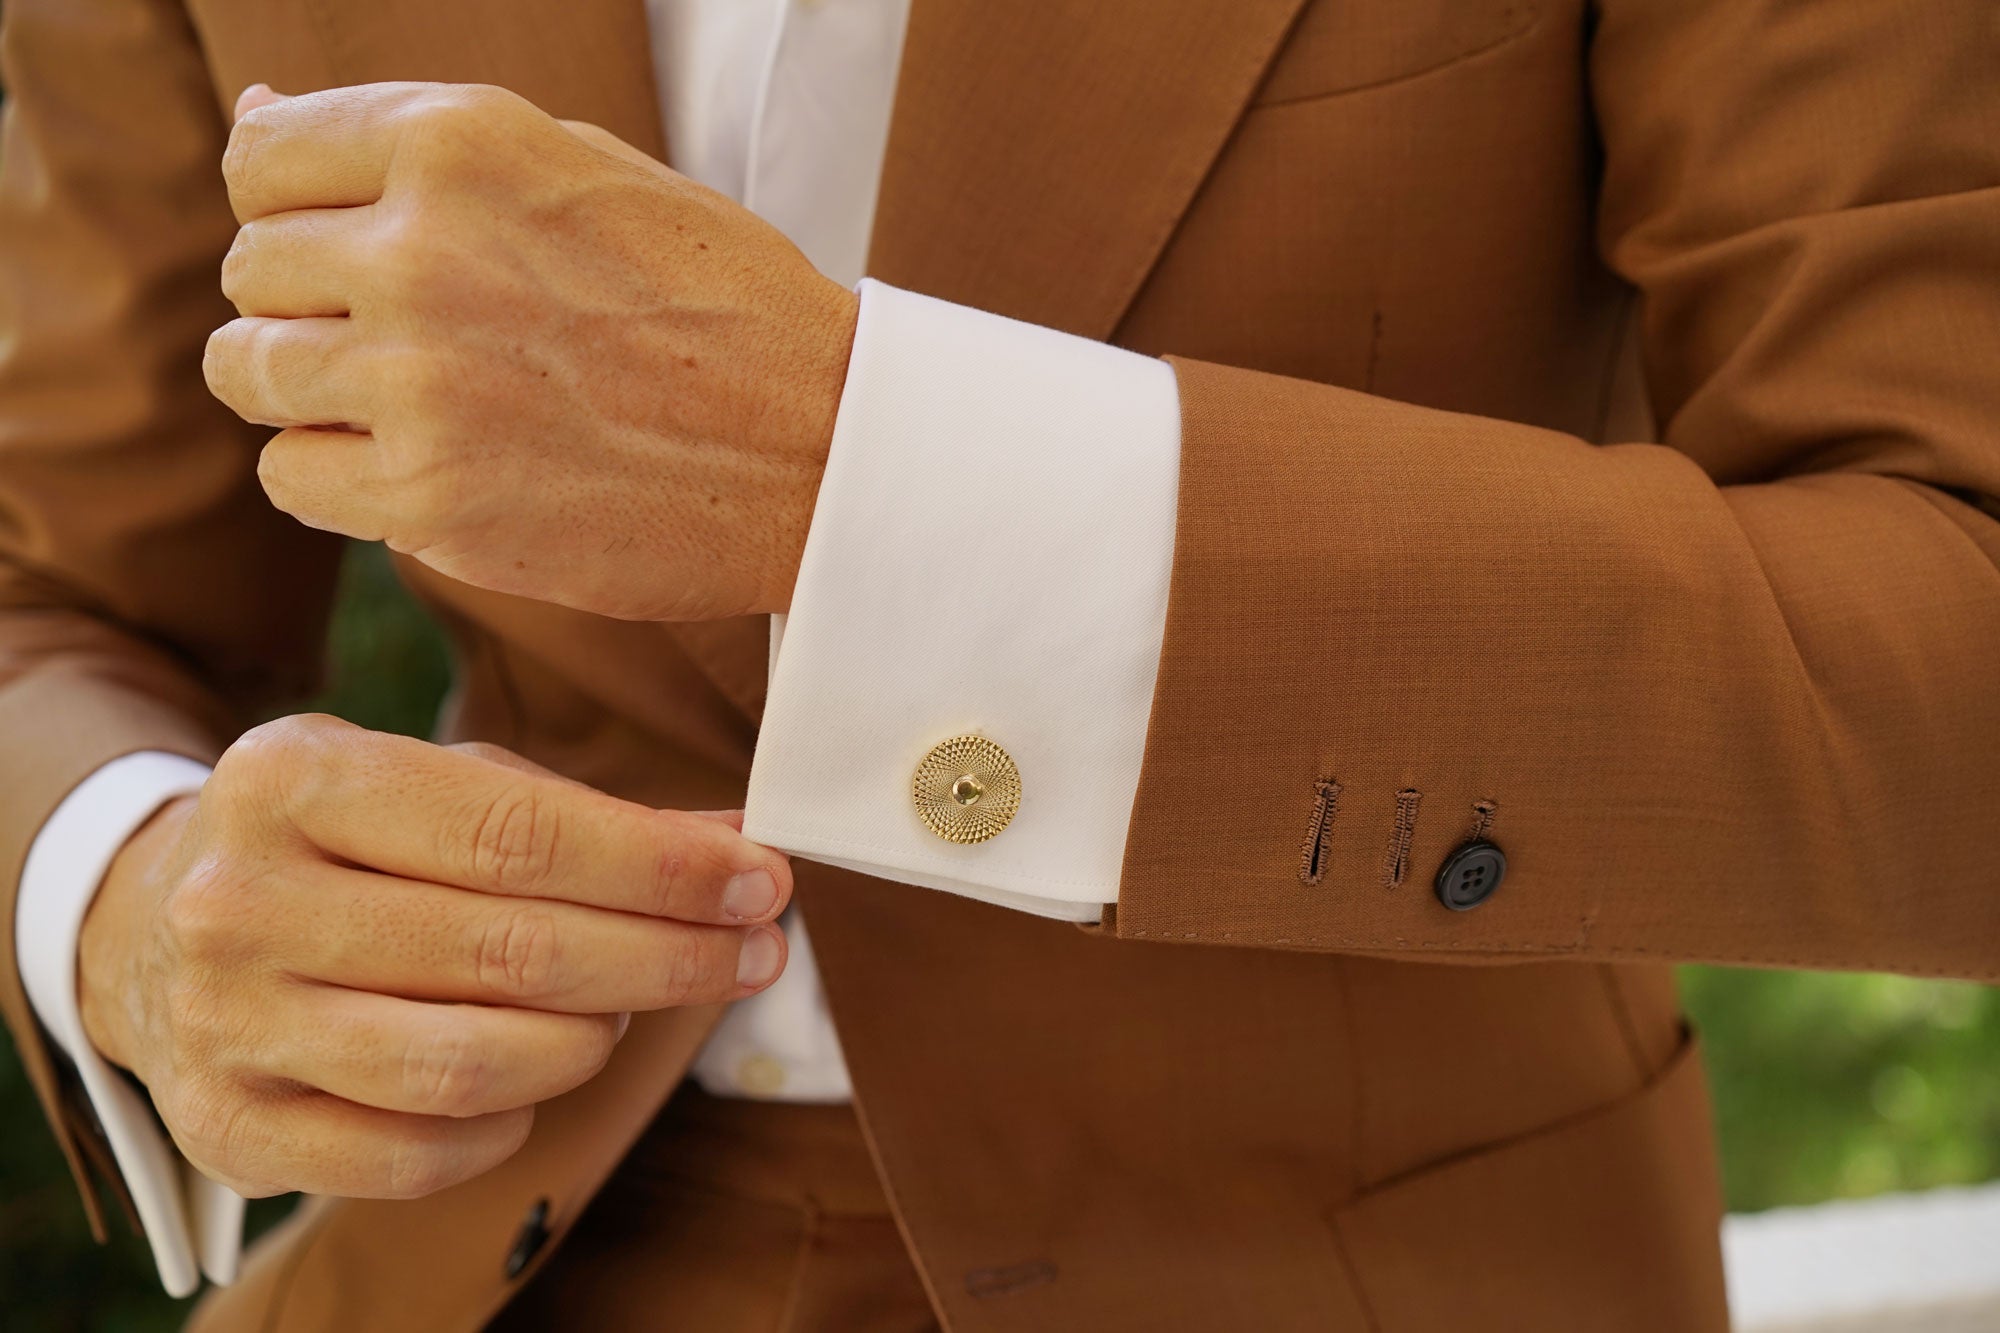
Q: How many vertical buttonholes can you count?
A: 3